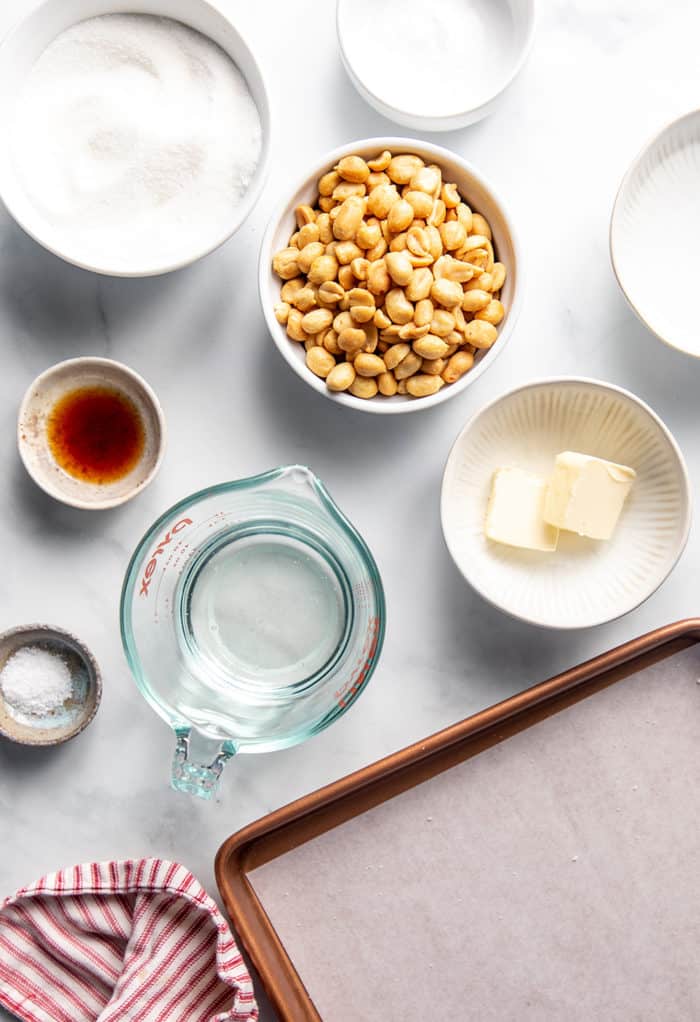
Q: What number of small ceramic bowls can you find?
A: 2